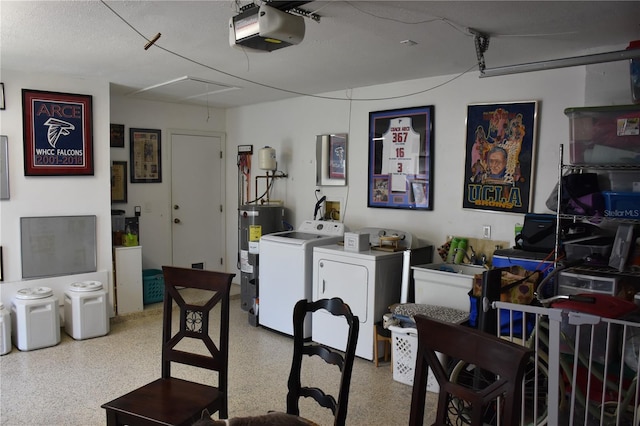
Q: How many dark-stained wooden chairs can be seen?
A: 3